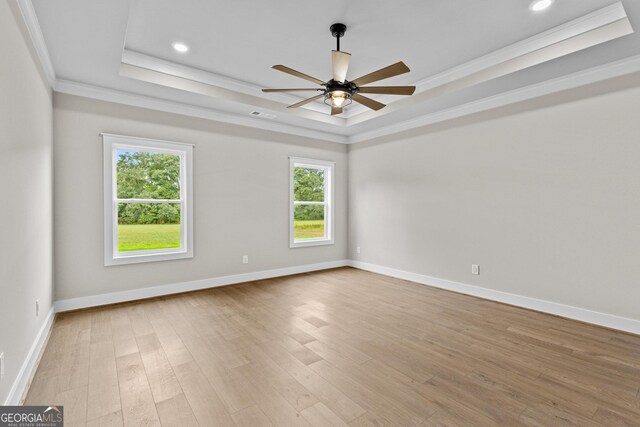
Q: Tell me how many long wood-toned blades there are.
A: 8